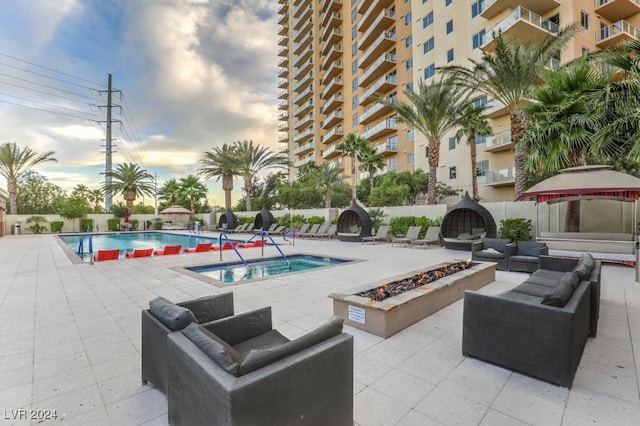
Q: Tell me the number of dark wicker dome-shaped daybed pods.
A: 4